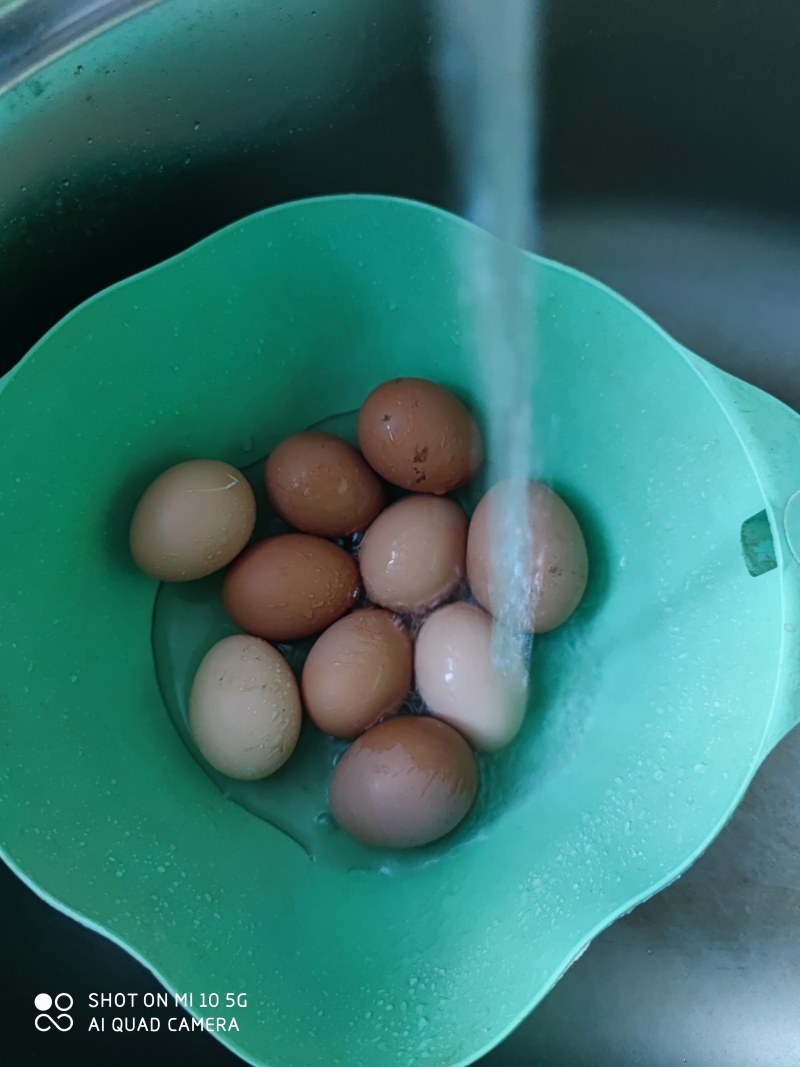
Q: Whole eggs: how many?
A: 10